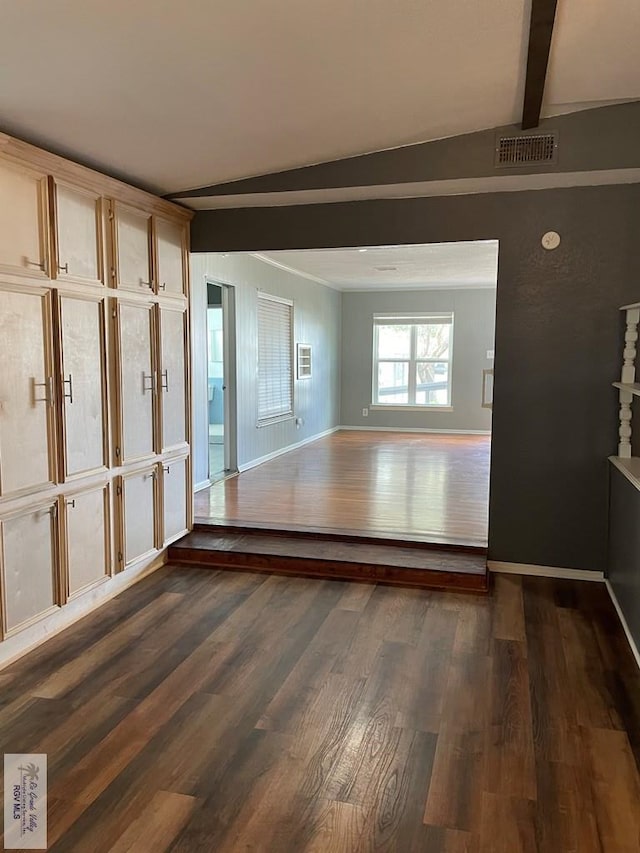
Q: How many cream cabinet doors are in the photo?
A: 12